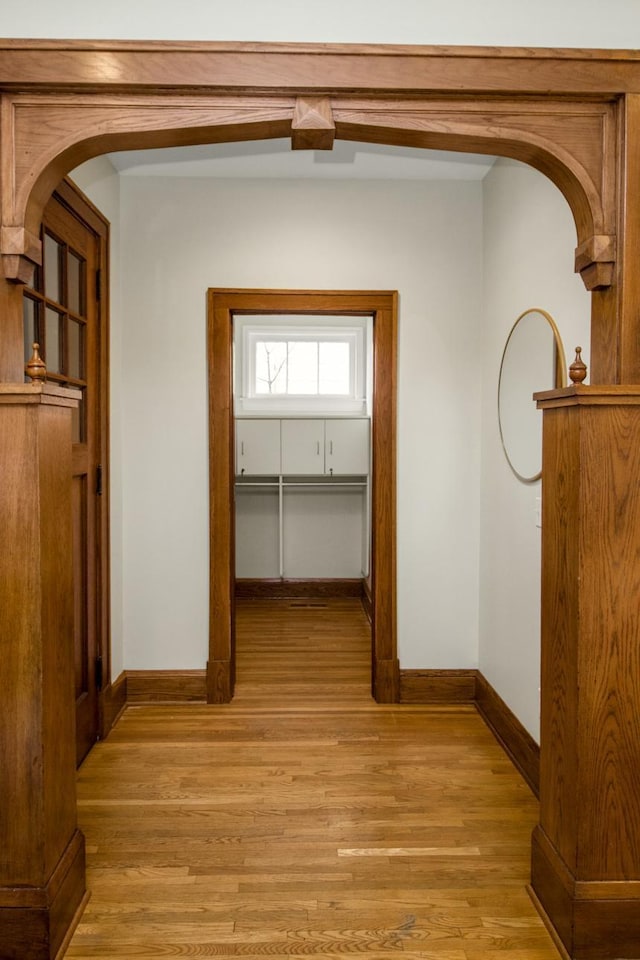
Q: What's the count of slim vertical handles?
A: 3